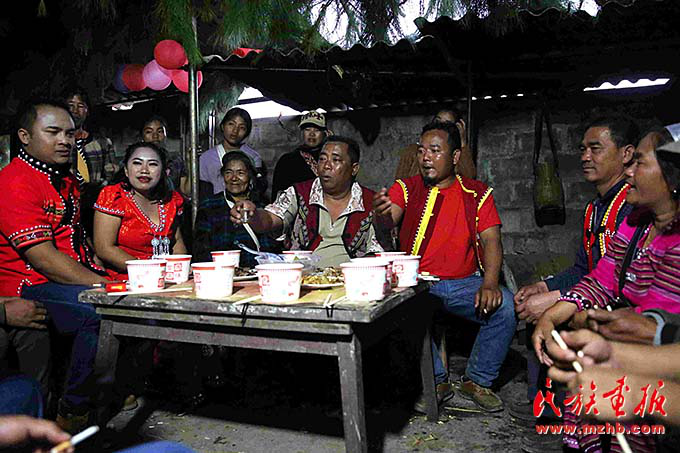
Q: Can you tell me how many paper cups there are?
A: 10